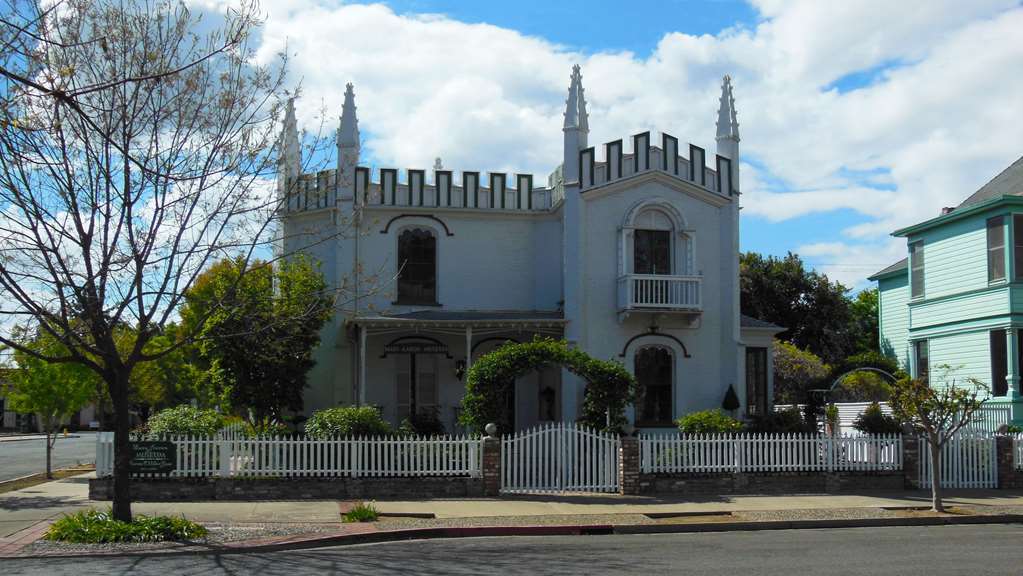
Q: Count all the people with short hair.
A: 0